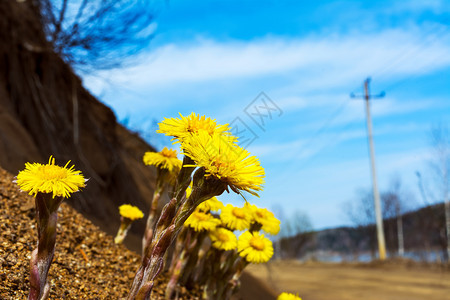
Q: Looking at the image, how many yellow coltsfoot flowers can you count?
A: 12